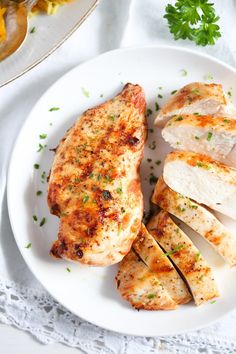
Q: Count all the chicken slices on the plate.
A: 7